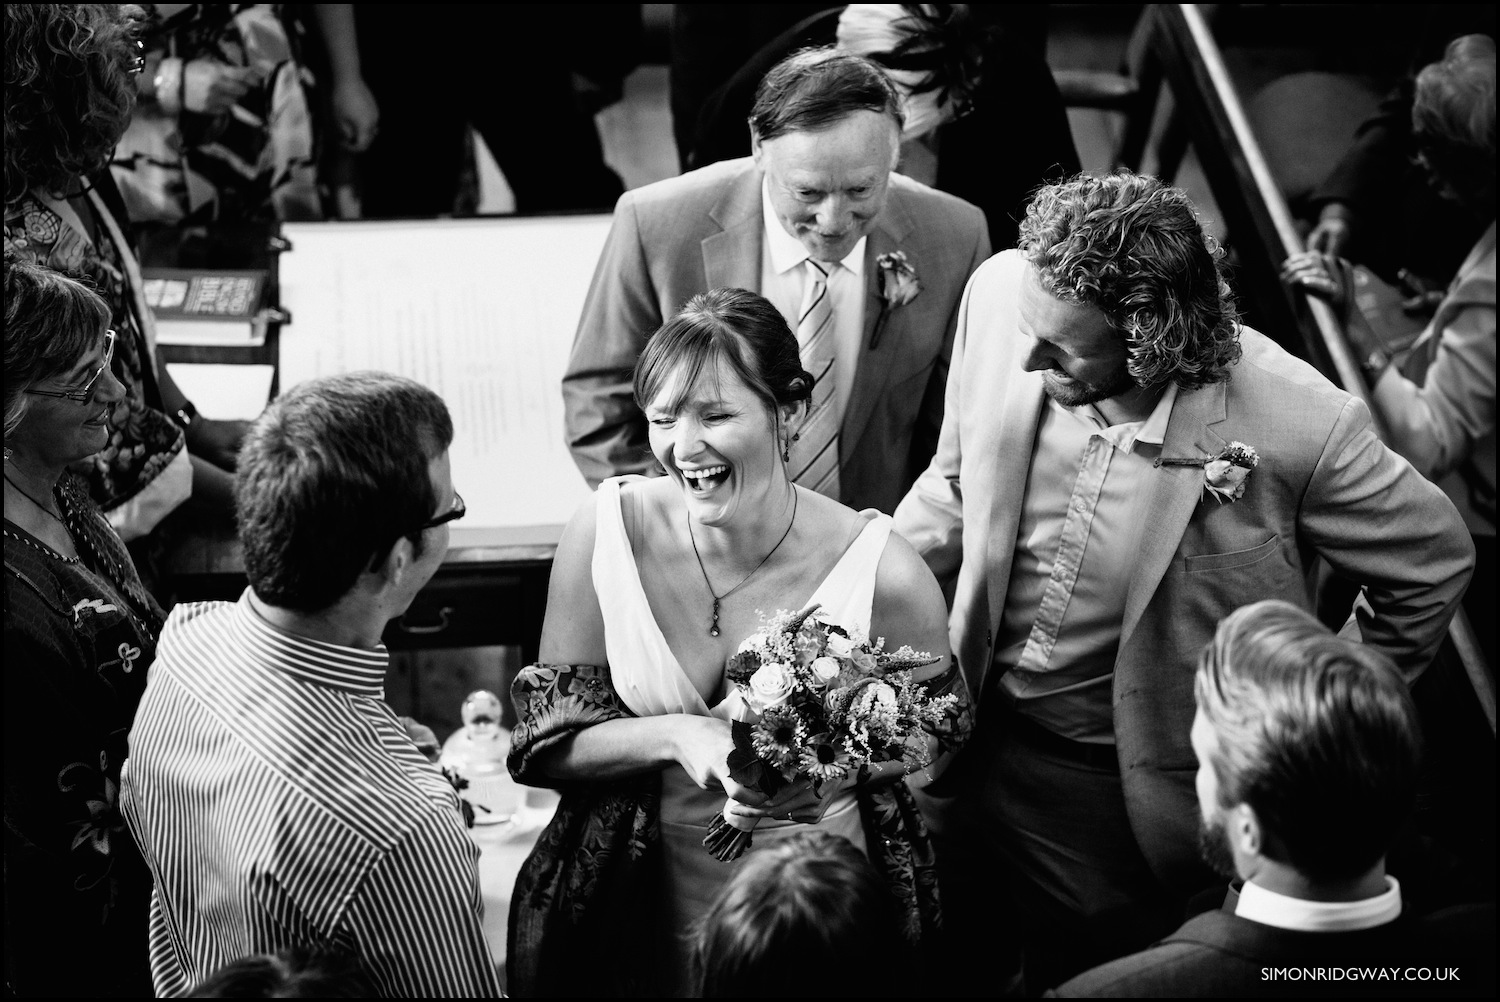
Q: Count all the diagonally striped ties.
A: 1